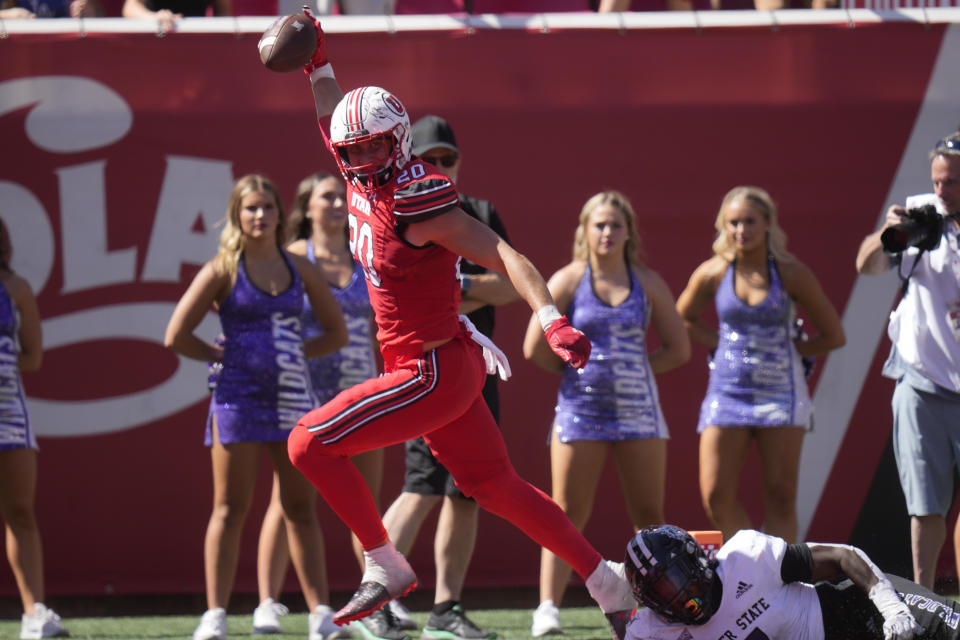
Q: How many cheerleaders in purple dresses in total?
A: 5